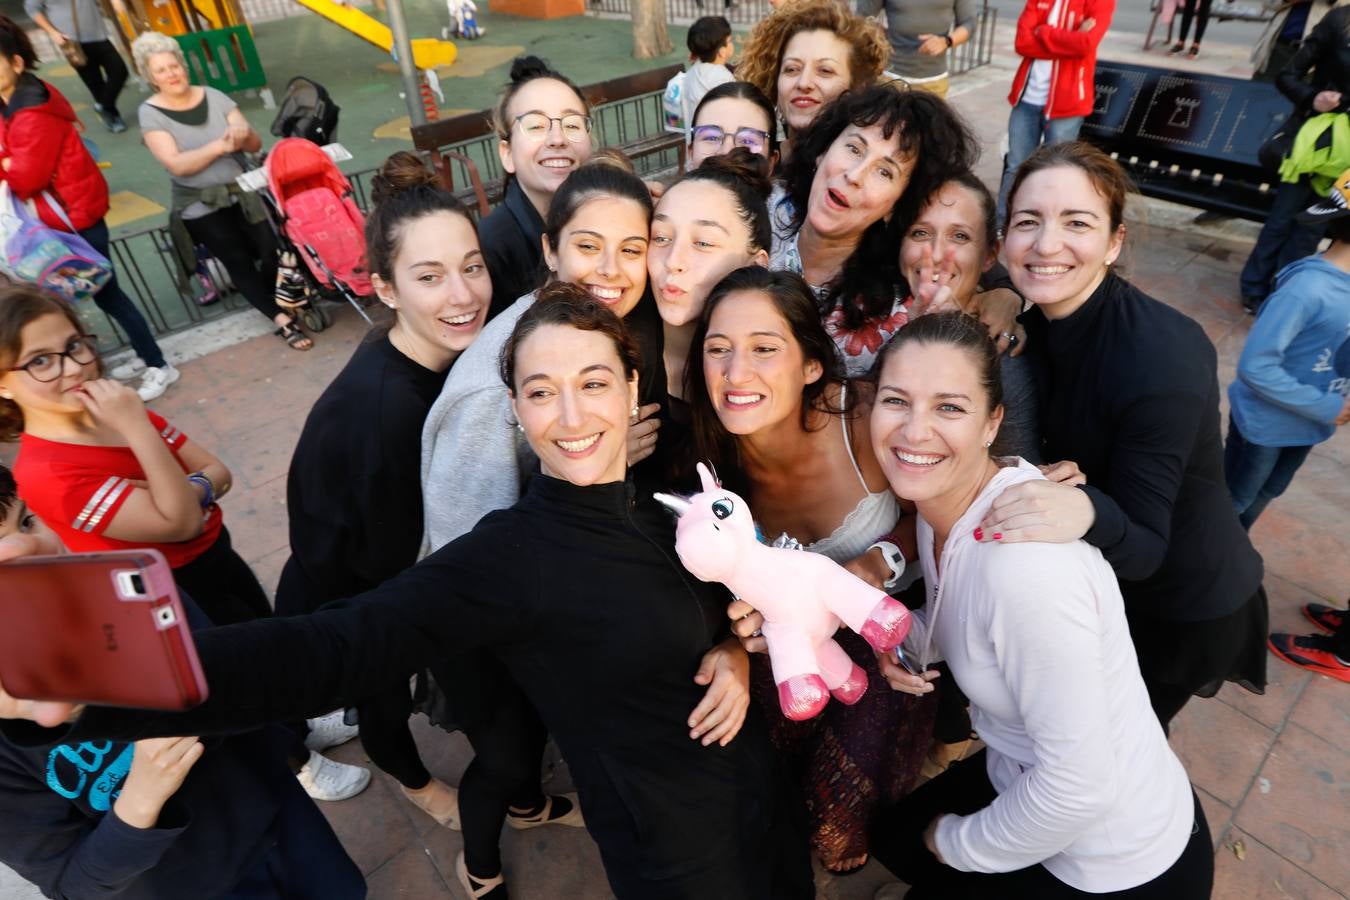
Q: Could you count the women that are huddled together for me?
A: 12